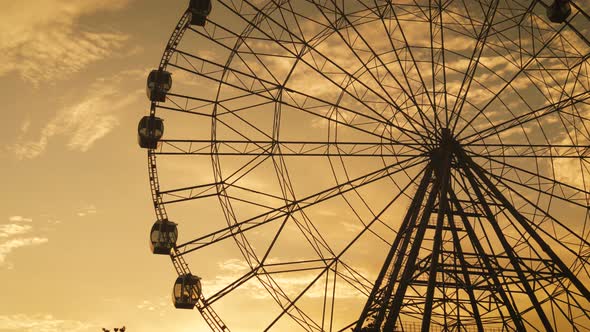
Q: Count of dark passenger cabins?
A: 6